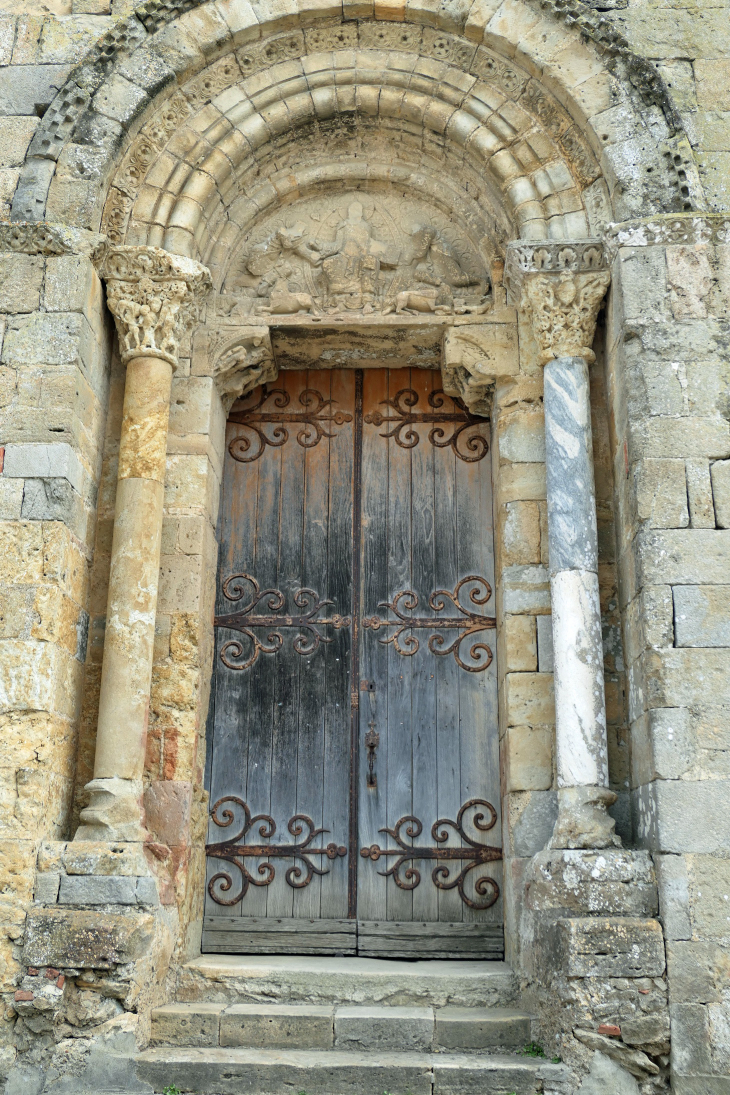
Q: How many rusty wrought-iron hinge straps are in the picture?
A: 6